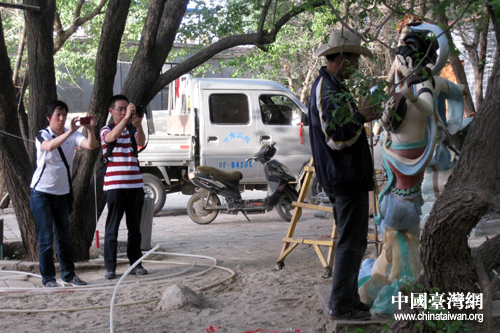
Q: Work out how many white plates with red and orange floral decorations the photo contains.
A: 0